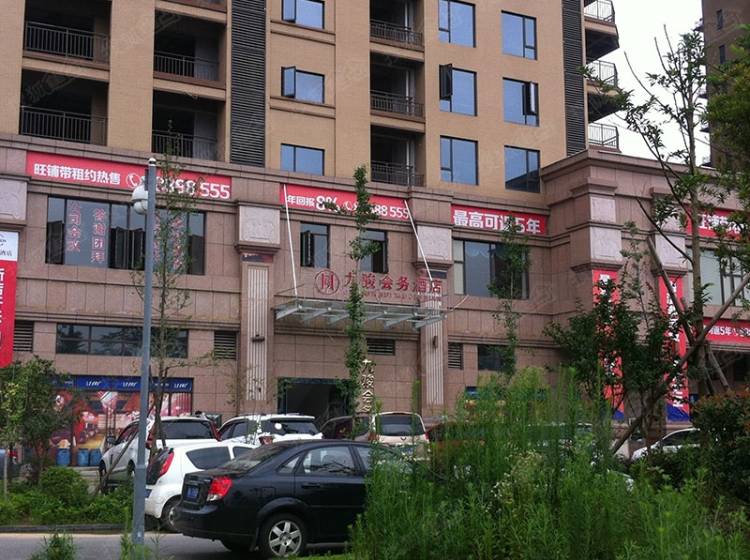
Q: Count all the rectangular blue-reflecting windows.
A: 9